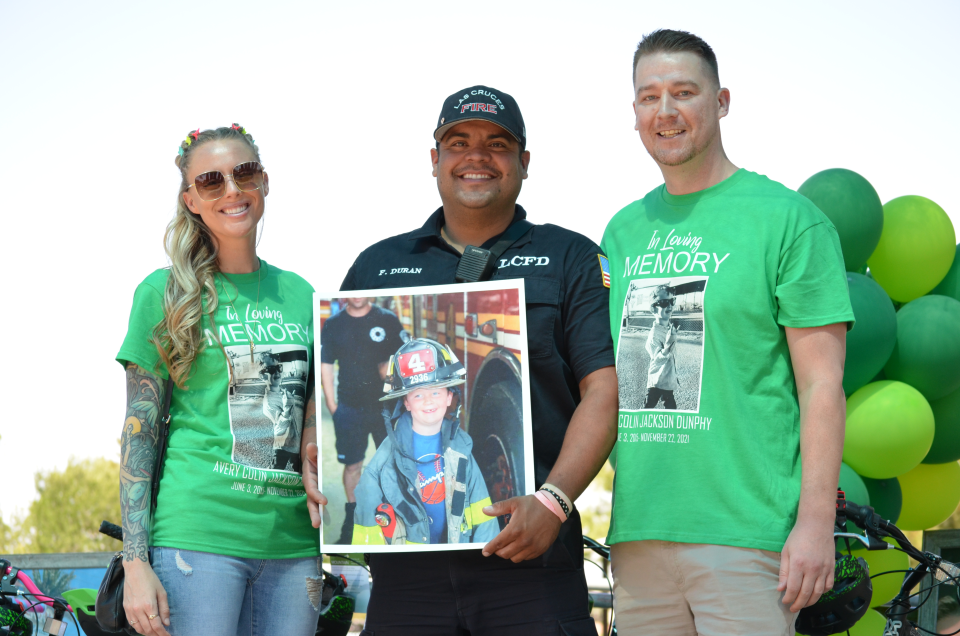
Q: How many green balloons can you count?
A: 12